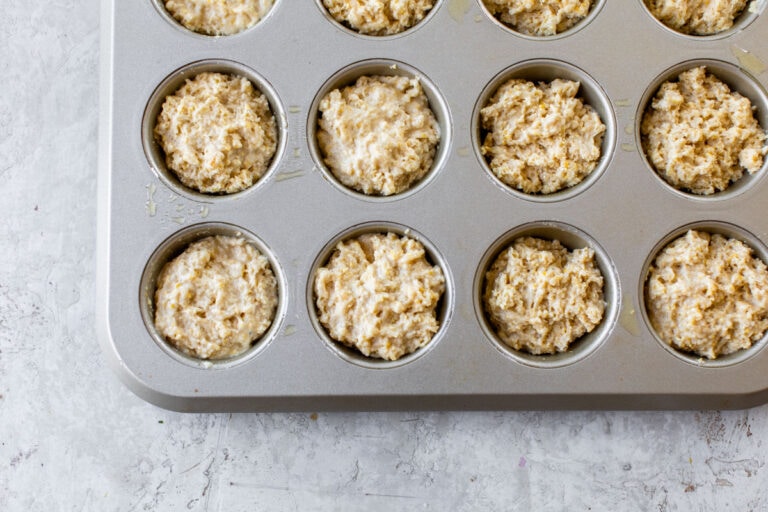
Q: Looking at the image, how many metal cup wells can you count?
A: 12